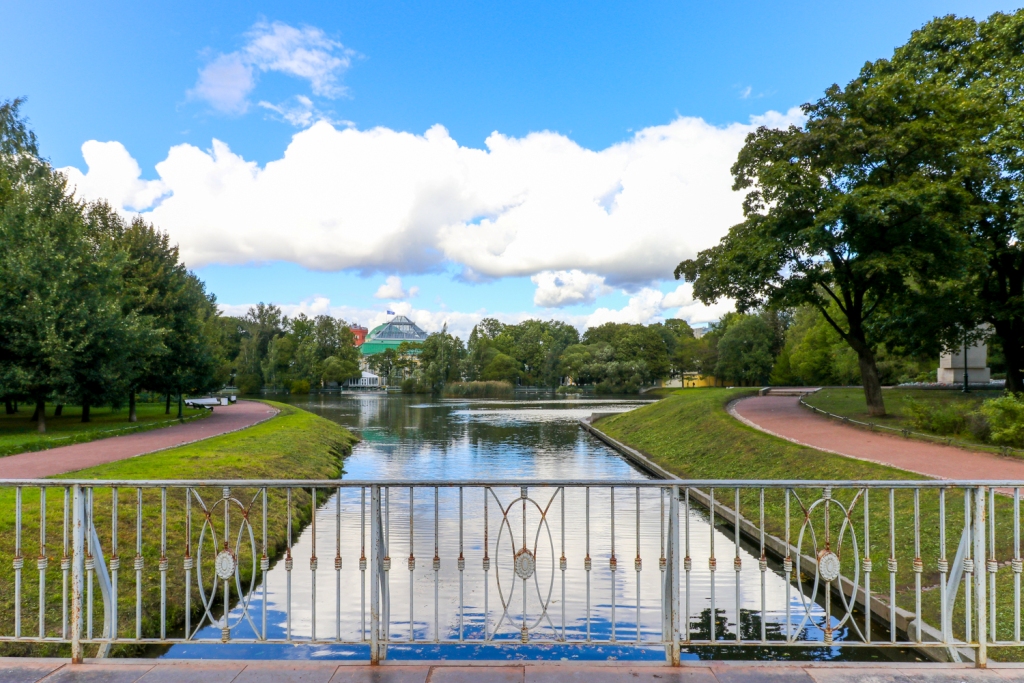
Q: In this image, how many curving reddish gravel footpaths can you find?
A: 2